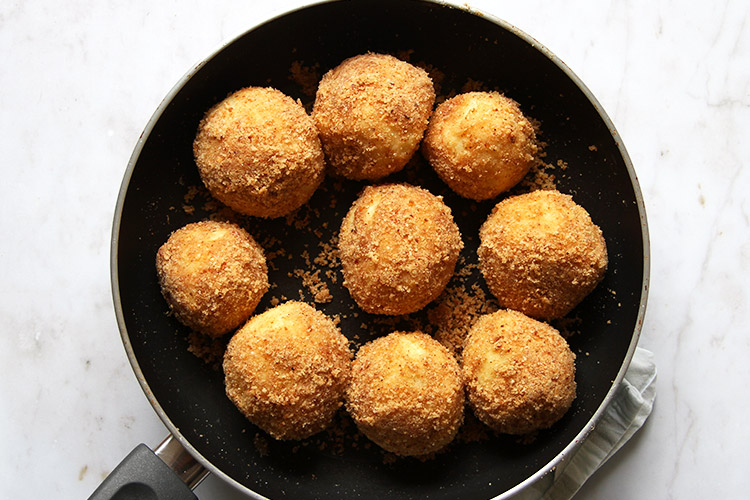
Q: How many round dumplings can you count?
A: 9